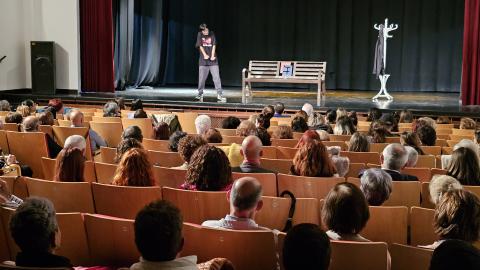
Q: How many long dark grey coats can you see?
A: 1